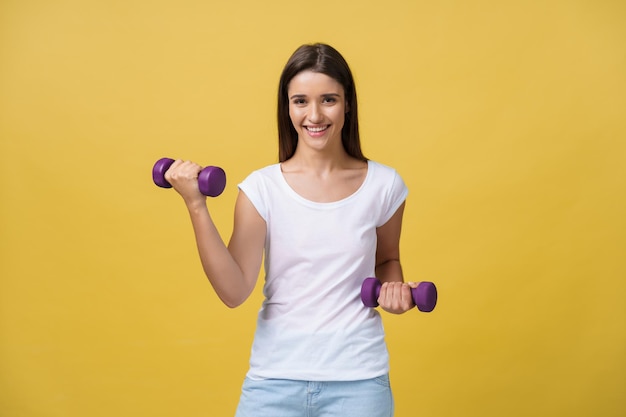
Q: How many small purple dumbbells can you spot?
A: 2